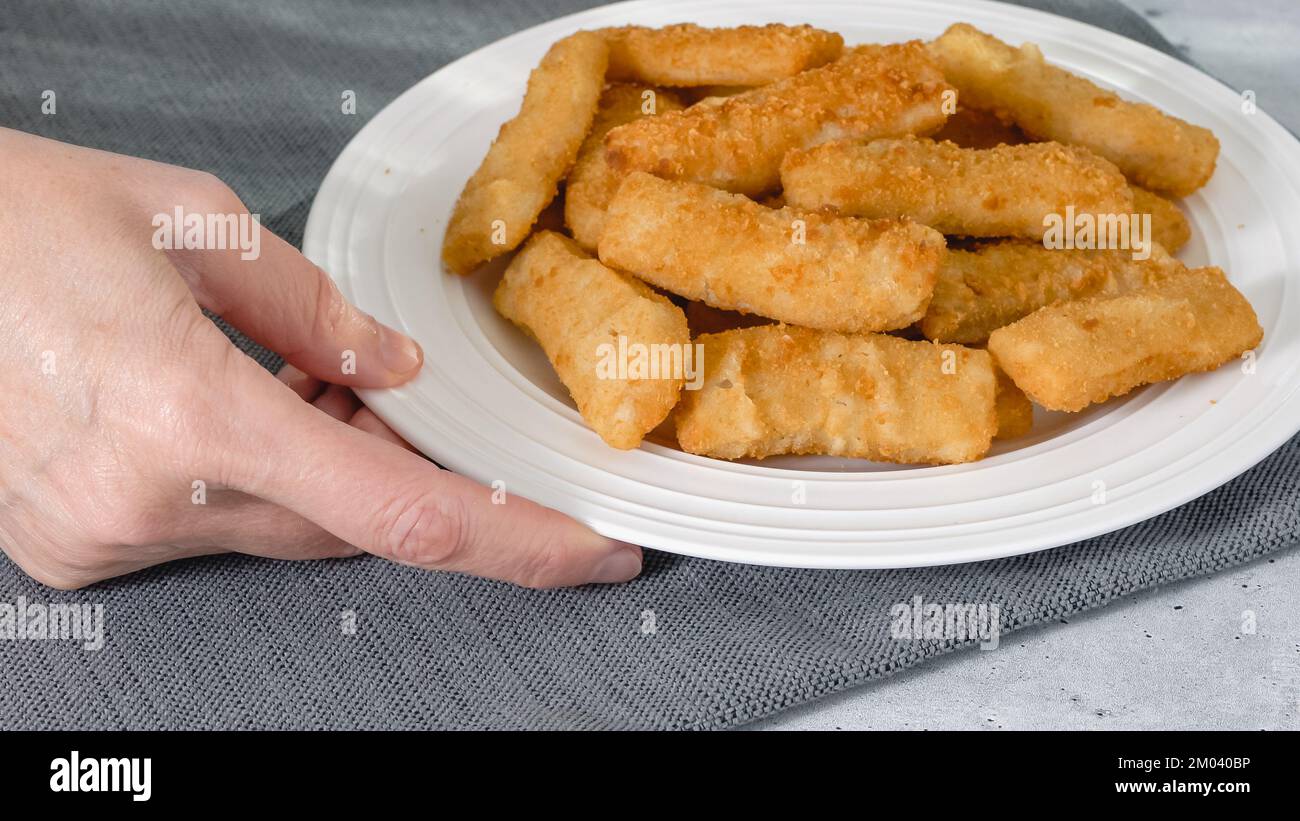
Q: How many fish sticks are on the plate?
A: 13